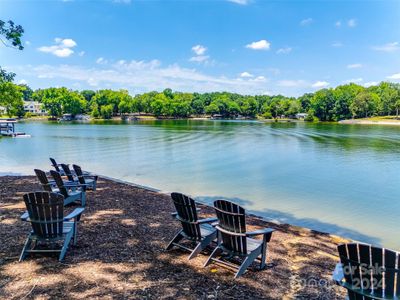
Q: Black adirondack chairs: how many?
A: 9